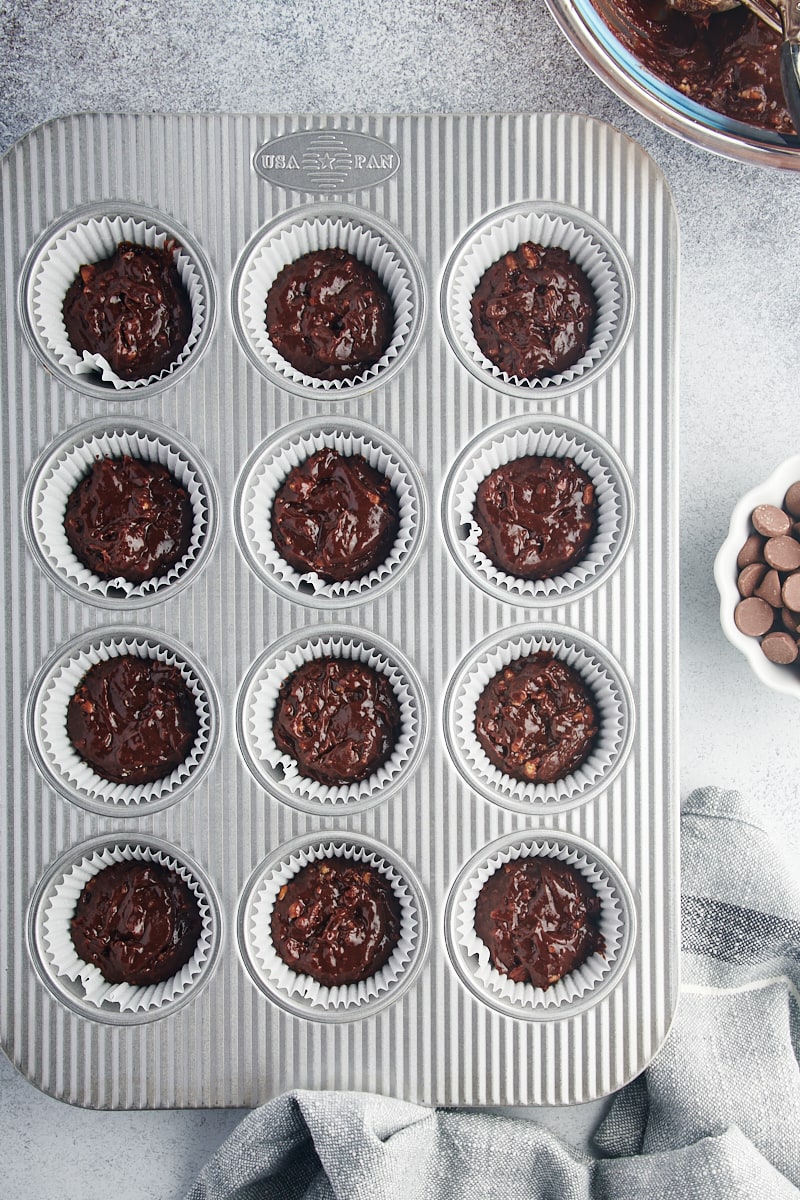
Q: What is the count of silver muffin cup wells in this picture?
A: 12